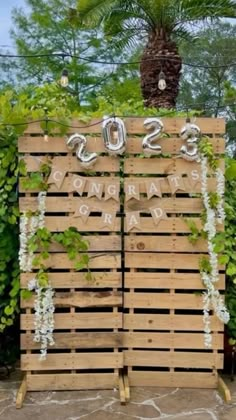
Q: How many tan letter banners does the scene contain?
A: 12